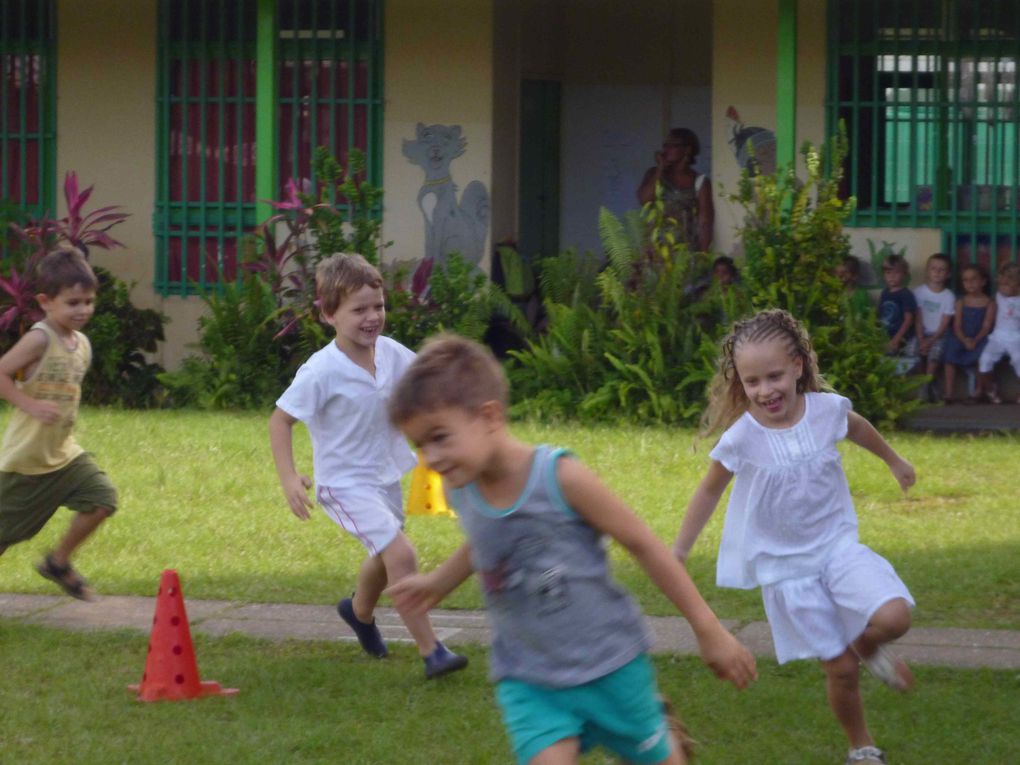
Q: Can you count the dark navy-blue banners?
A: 0